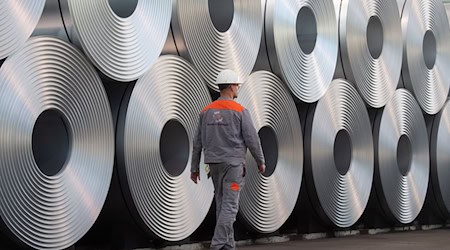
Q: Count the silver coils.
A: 12